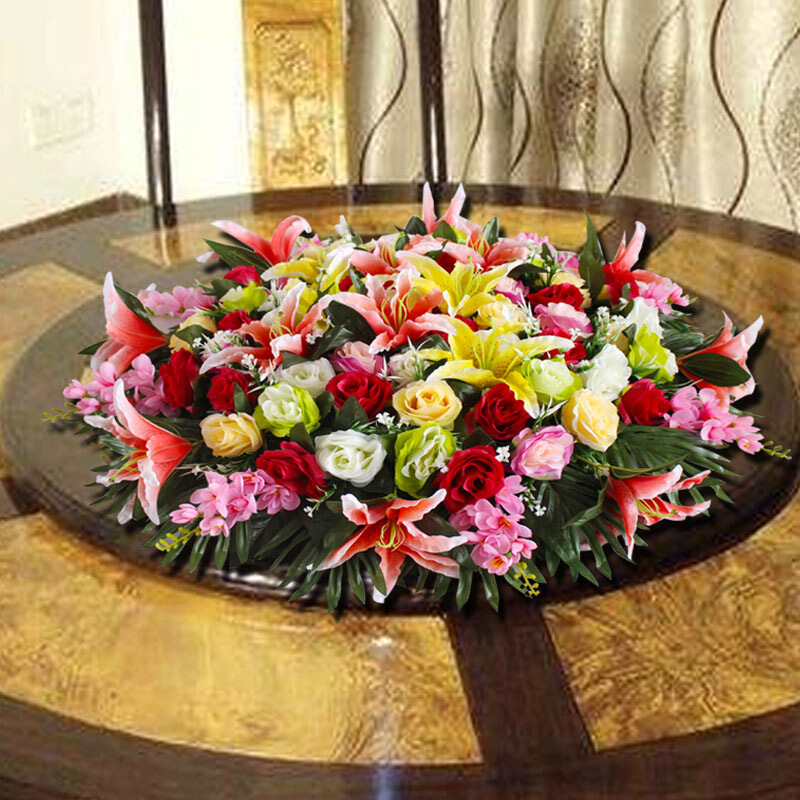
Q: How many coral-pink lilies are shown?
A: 12